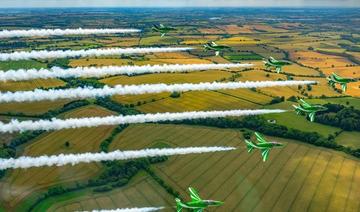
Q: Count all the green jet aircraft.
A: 7